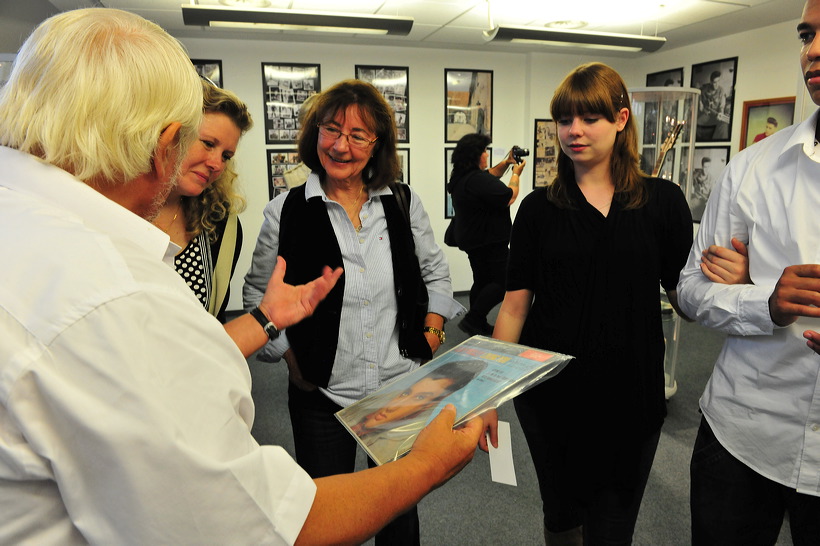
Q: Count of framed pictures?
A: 13